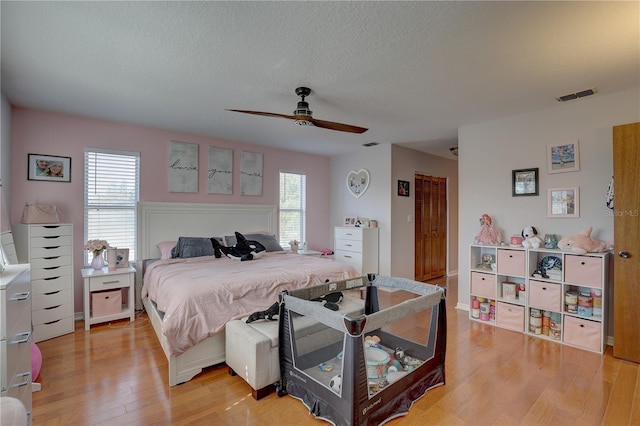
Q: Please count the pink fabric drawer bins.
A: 7